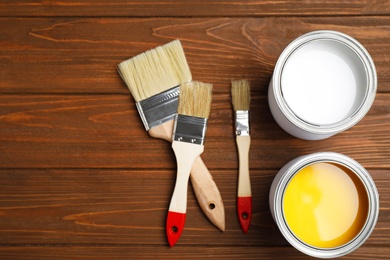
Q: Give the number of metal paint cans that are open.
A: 2